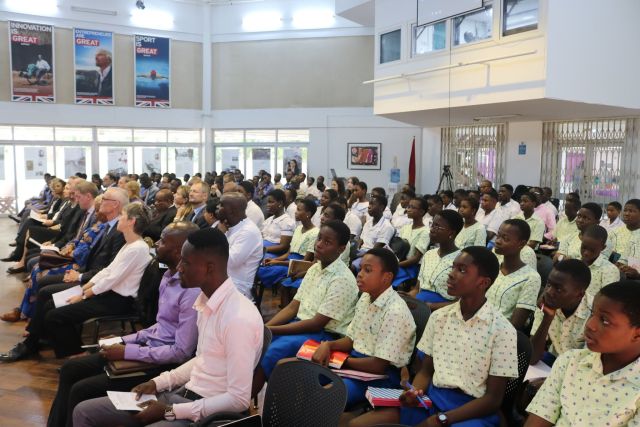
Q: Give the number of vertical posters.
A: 3